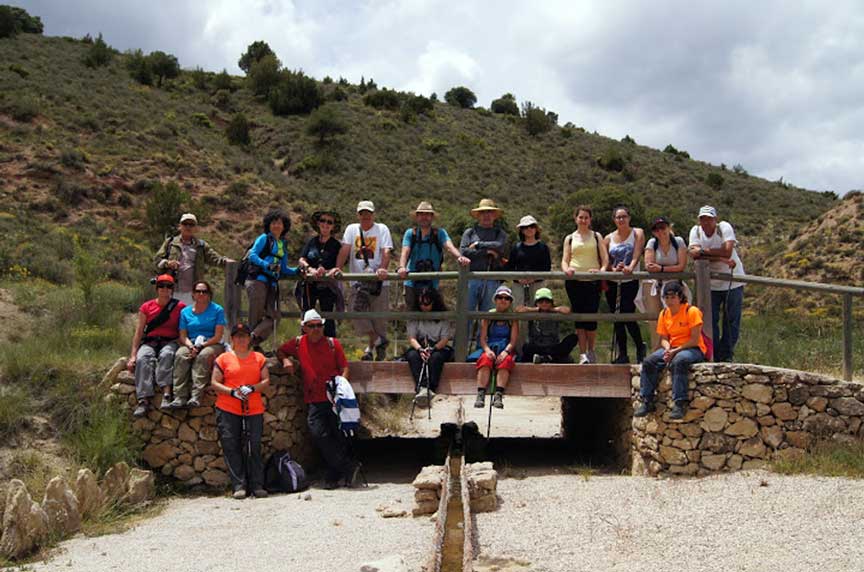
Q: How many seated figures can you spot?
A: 6